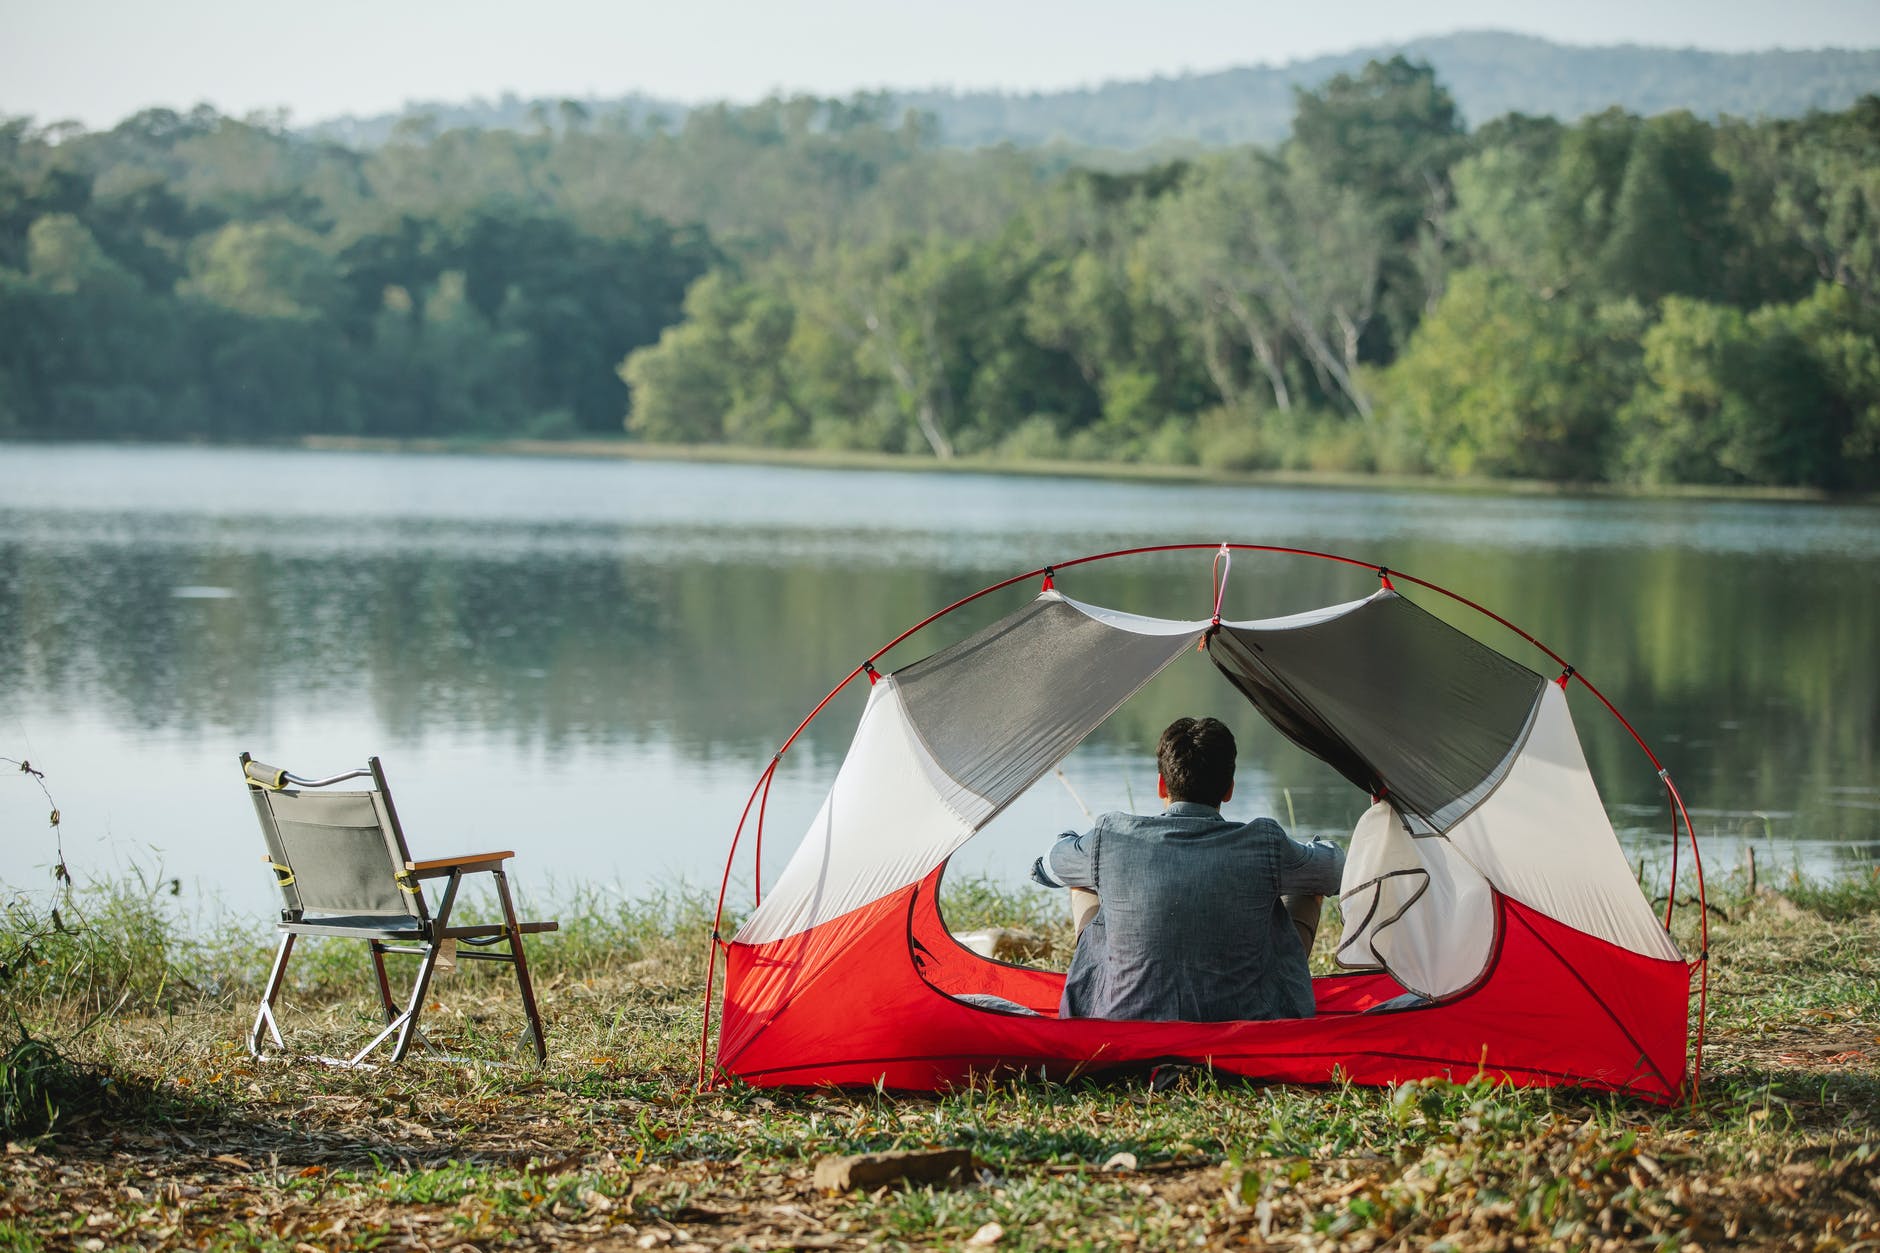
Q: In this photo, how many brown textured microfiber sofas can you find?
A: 0